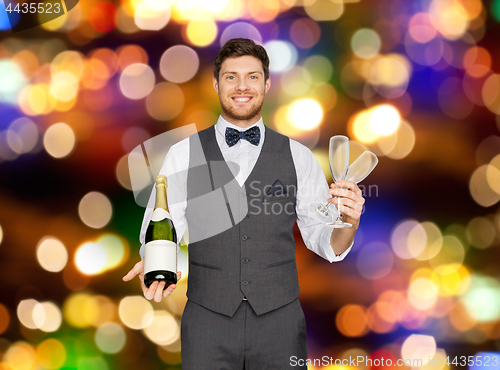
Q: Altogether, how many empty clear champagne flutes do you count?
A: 2